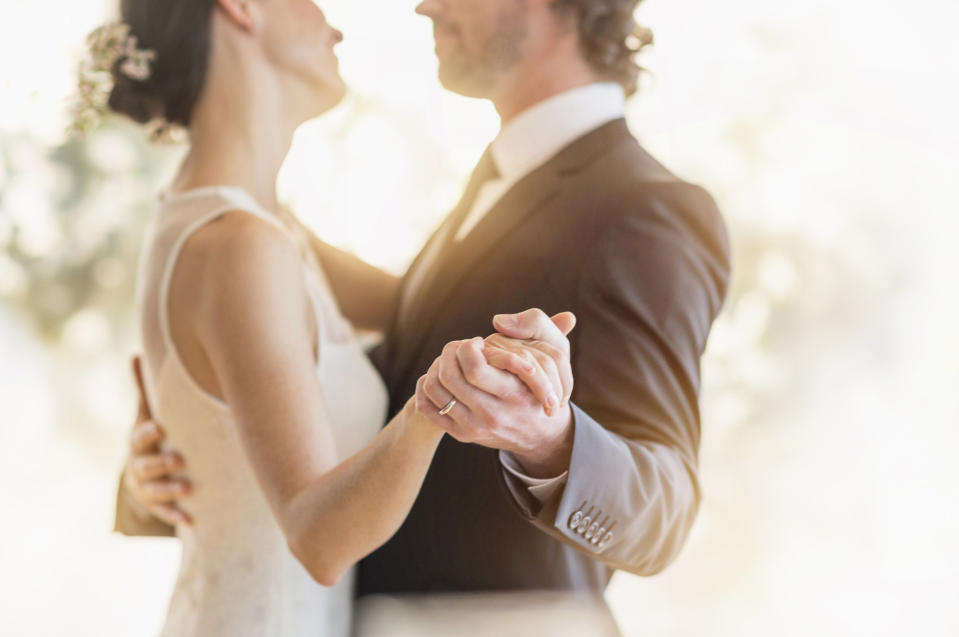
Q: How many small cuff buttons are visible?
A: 5